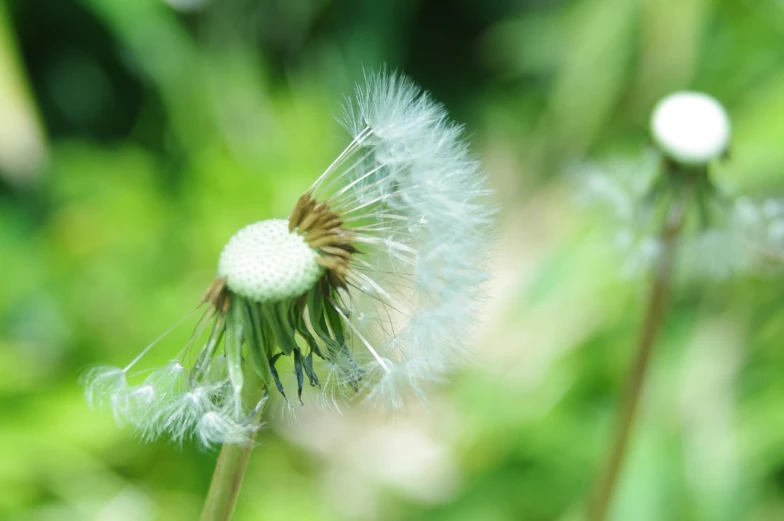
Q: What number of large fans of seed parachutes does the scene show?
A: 1